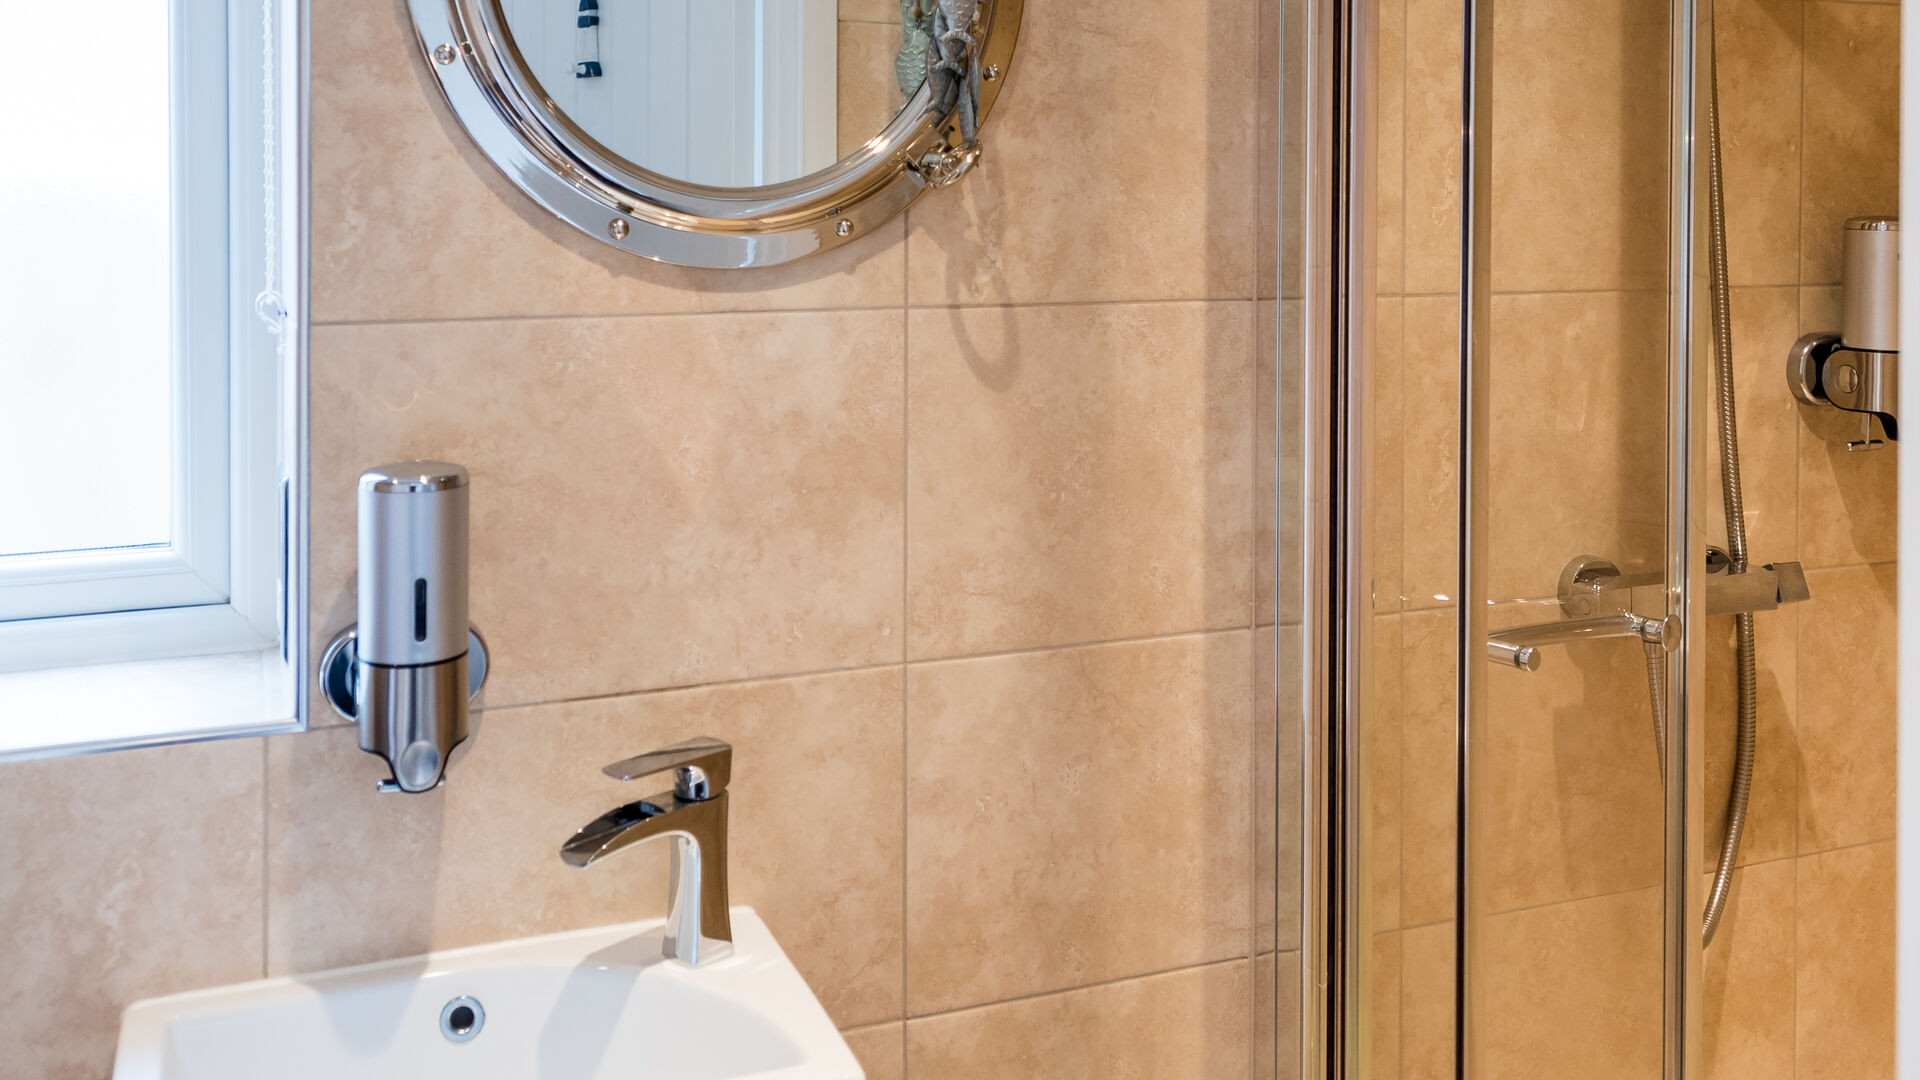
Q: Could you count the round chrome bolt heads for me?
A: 4